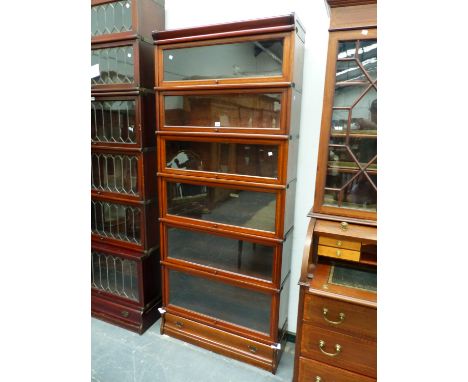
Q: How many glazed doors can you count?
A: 13